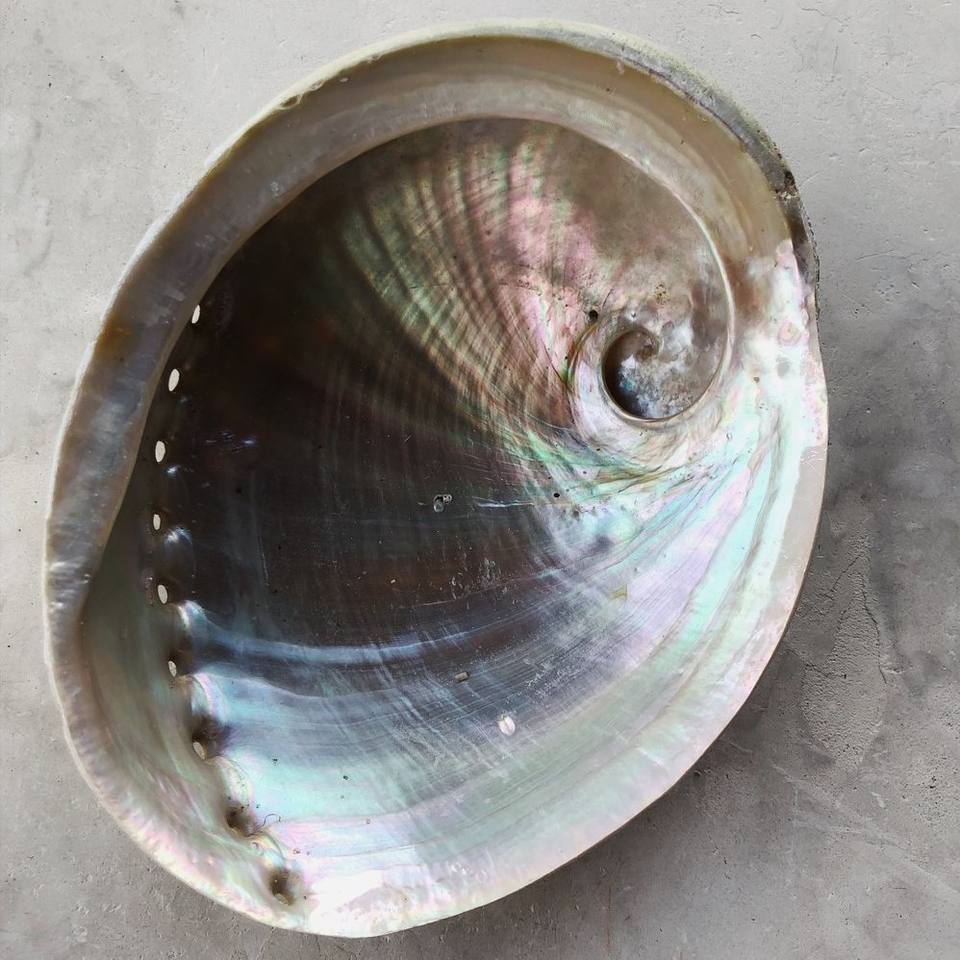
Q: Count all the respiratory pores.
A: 9